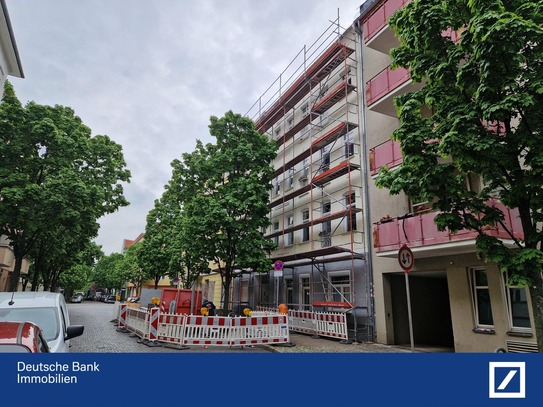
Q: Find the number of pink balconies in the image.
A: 4